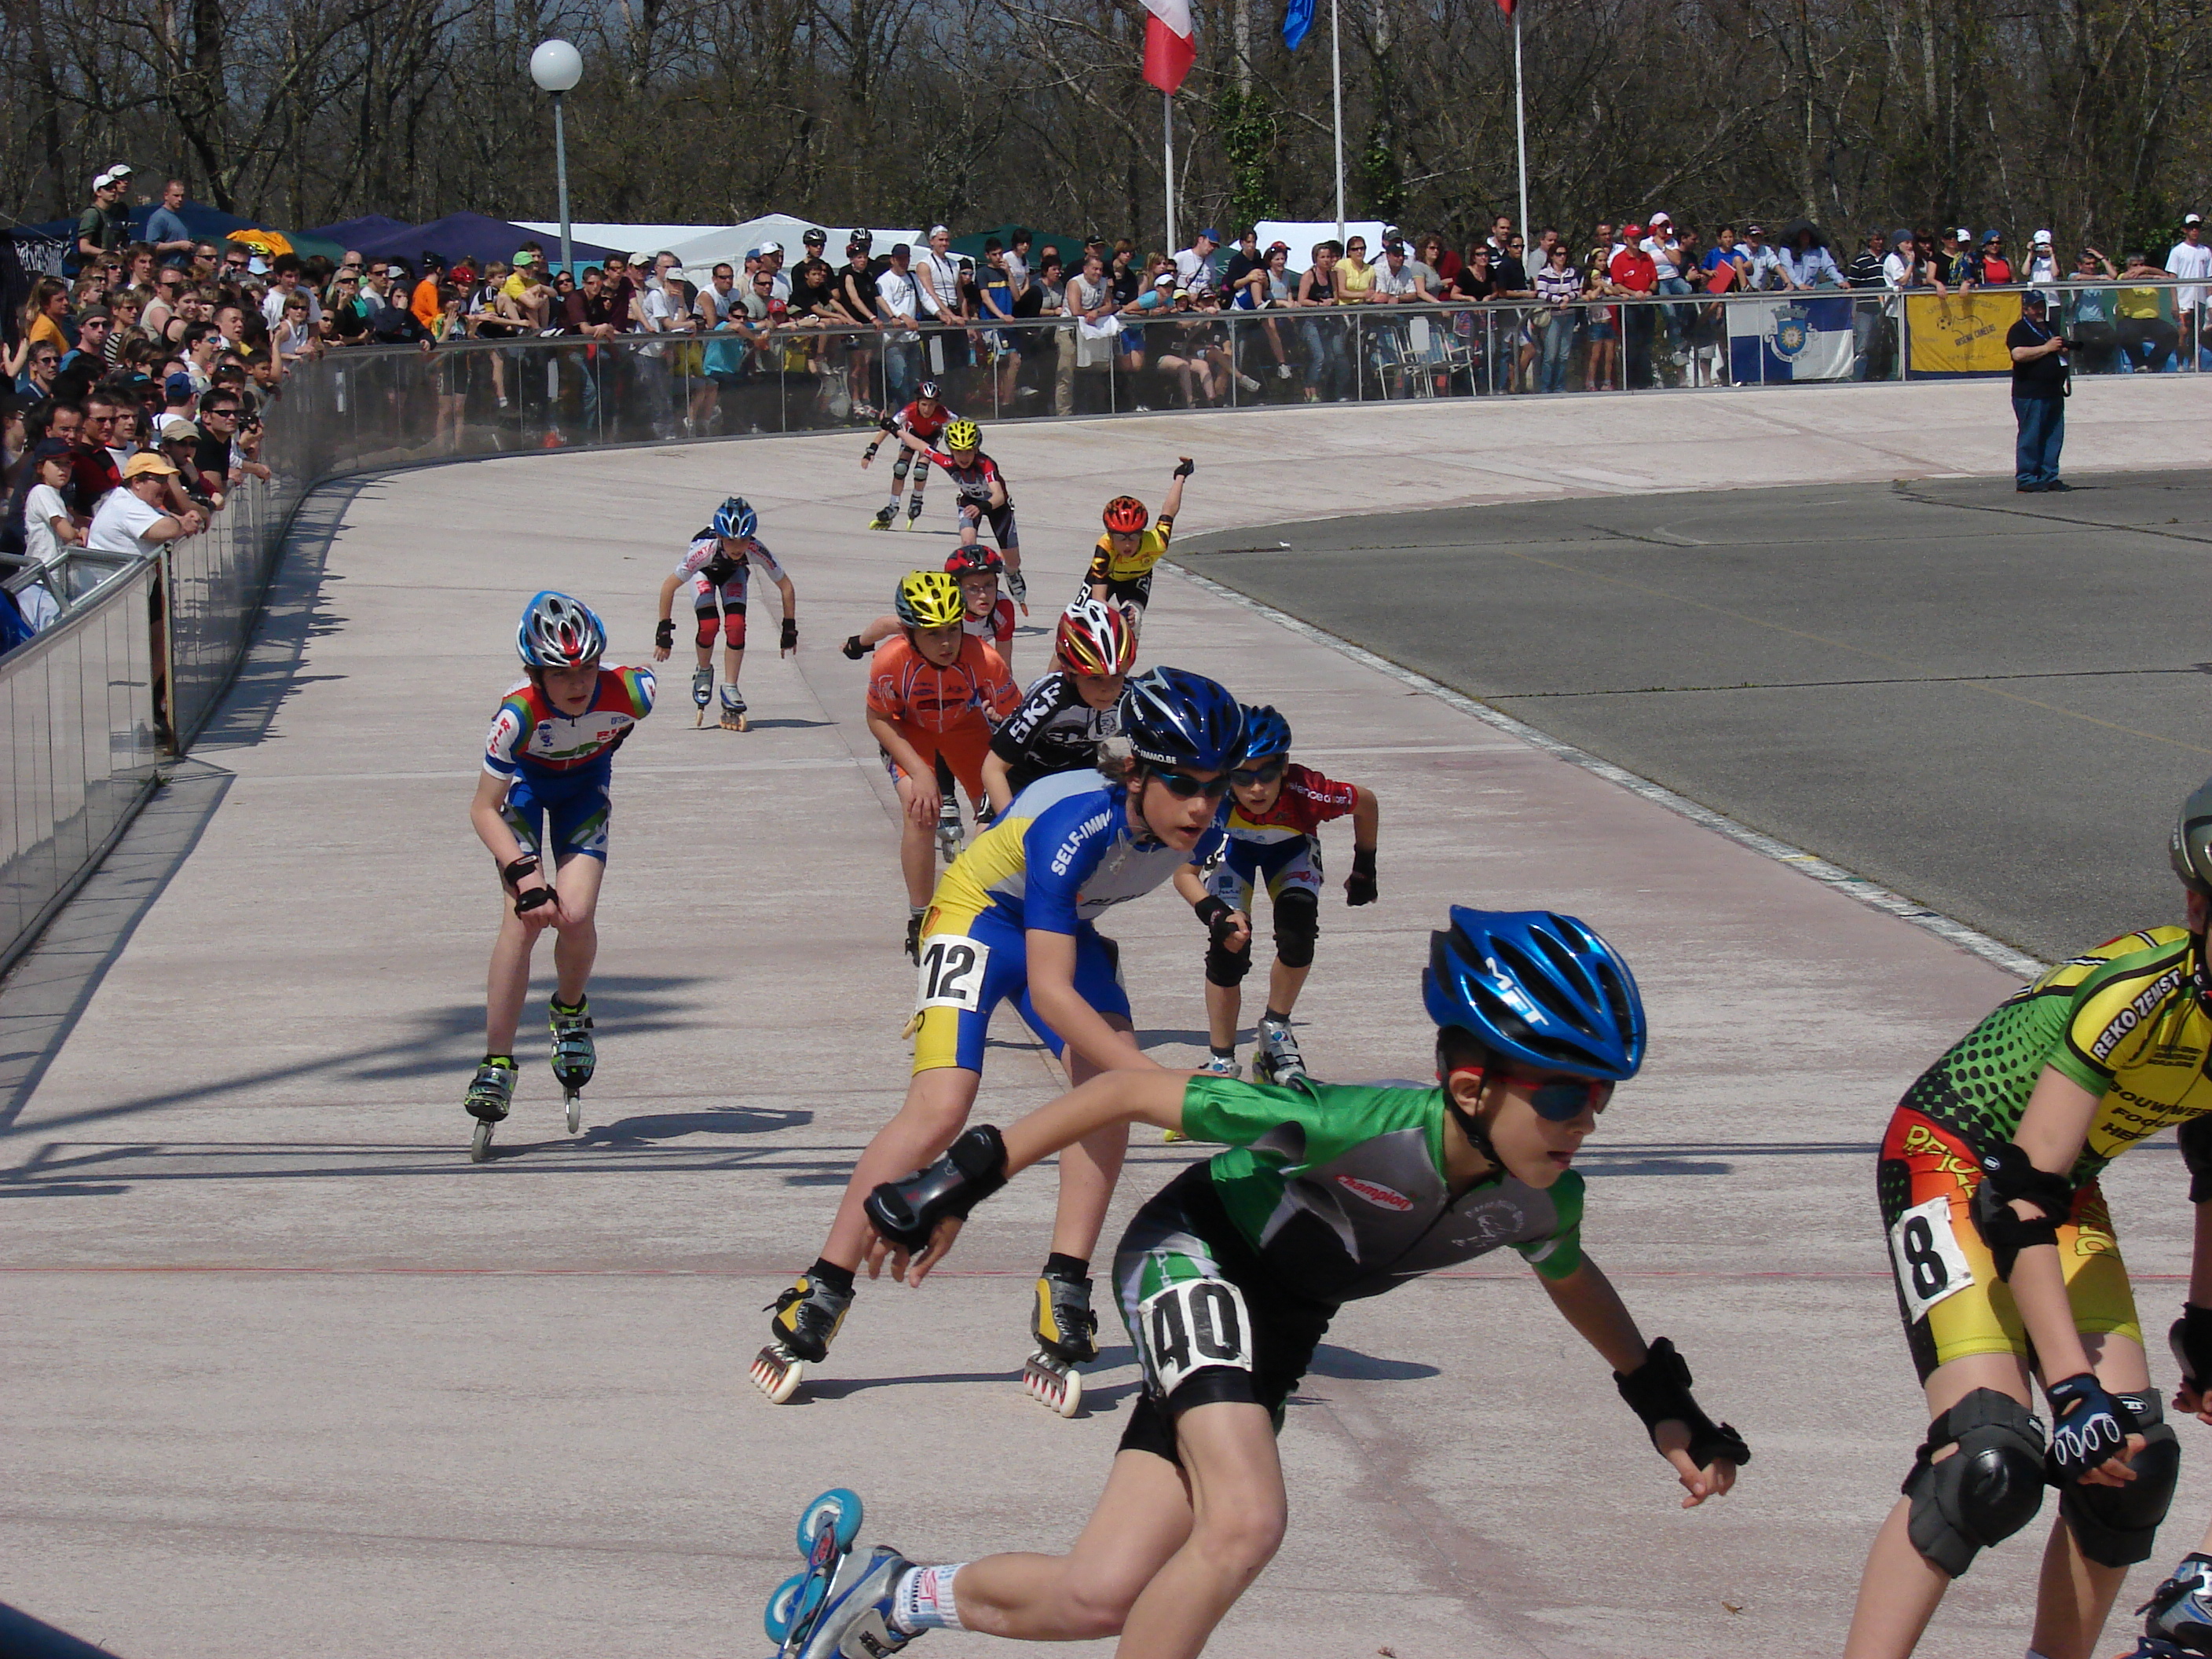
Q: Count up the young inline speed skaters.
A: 12